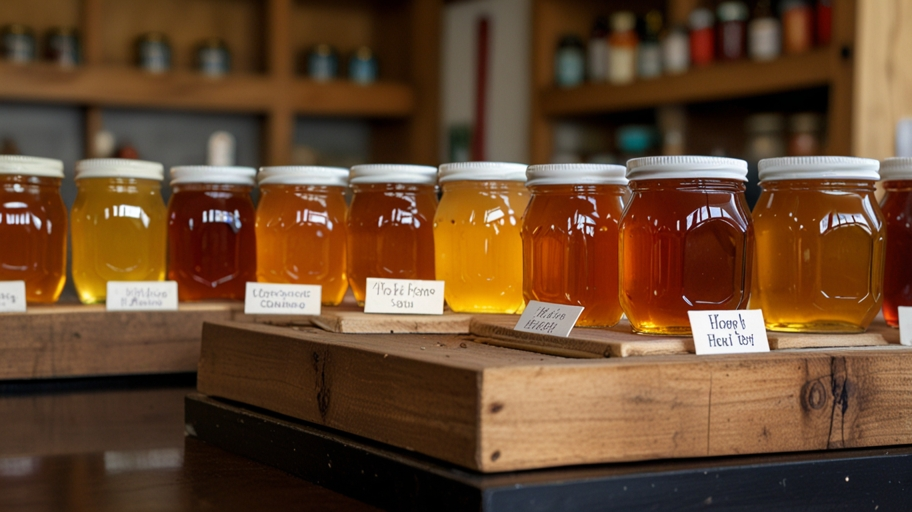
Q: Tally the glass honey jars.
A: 10